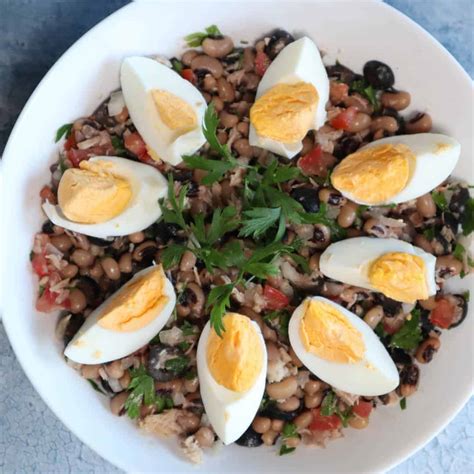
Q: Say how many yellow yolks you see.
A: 8